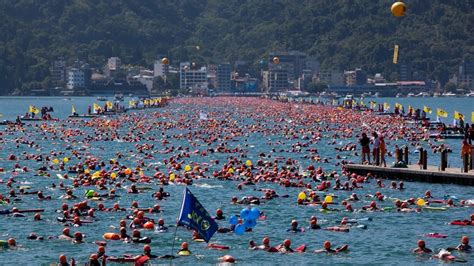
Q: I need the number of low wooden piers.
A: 1